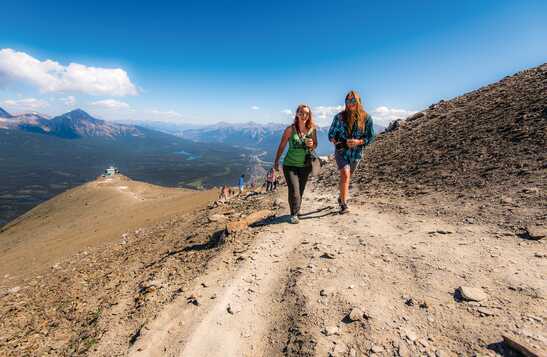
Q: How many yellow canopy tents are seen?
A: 0